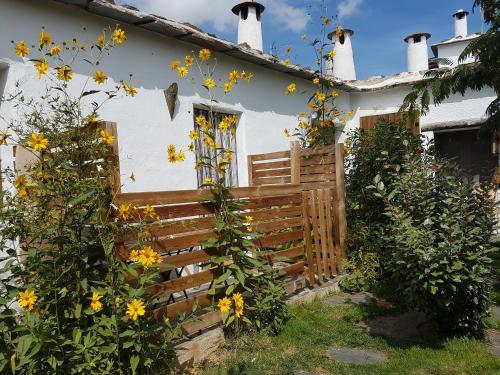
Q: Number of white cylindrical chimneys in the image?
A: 4